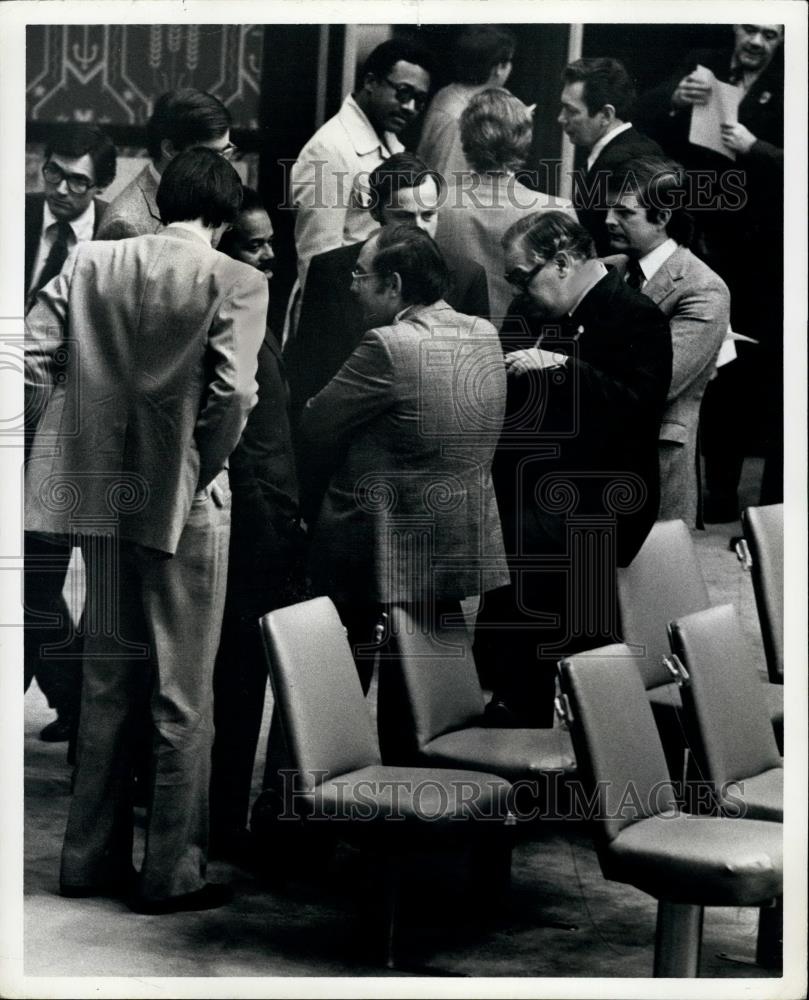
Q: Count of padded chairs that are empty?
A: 6